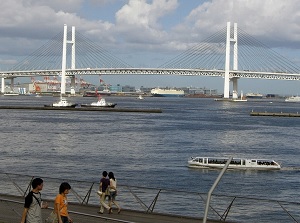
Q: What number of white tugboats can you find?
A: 2